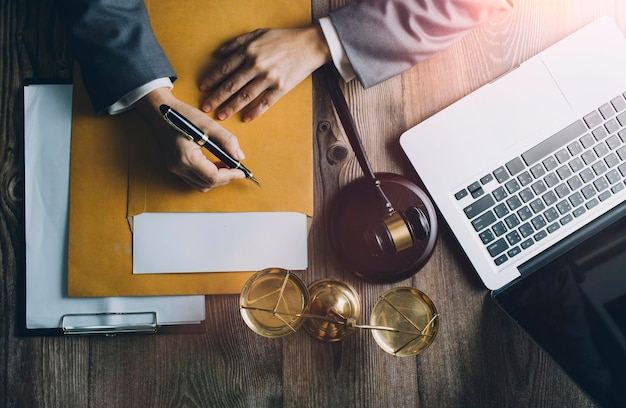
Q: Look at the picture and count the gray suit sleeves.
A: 2